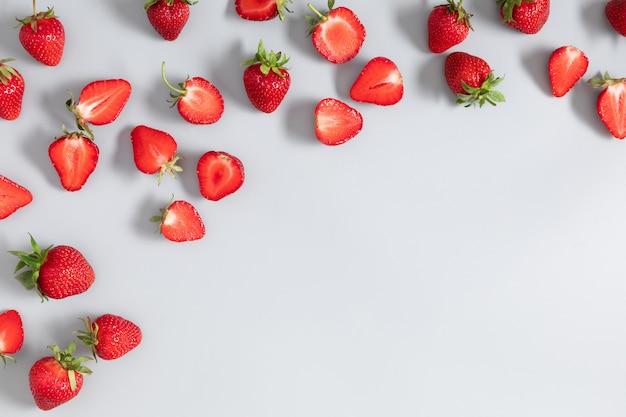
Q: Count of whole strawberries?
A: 11